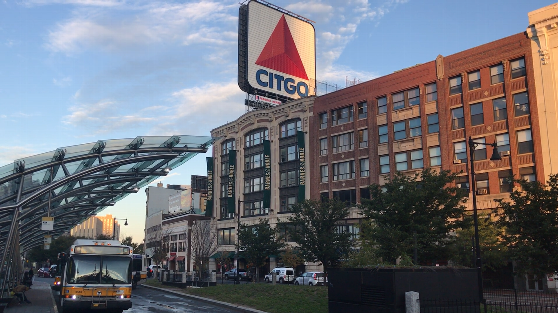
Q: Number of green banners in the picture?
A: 4